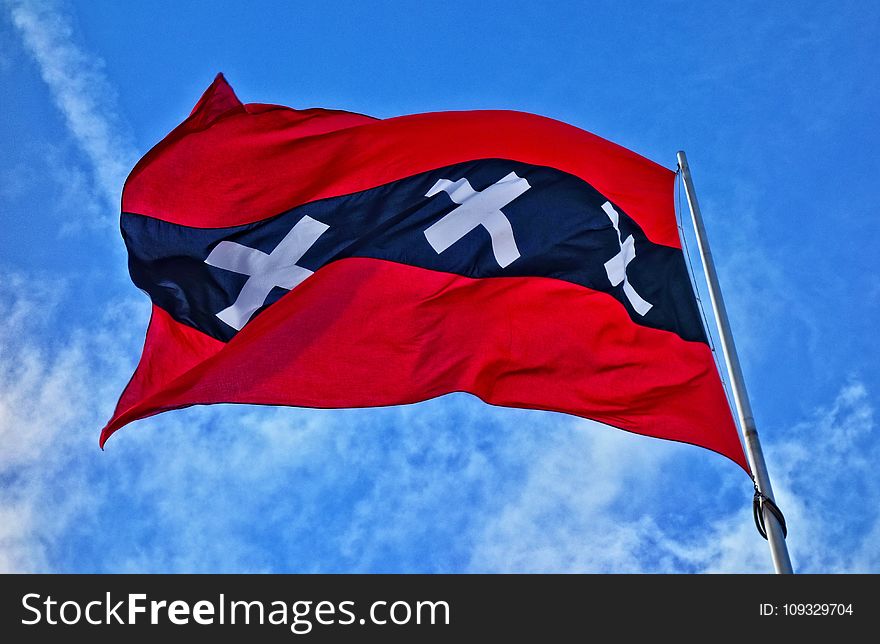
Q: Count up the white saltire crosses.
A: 3